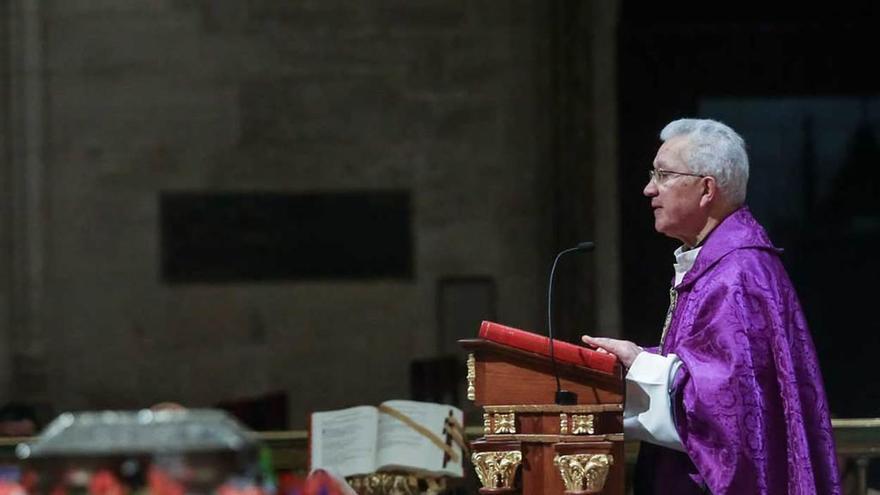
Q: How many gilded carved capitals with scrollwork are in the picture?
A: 2